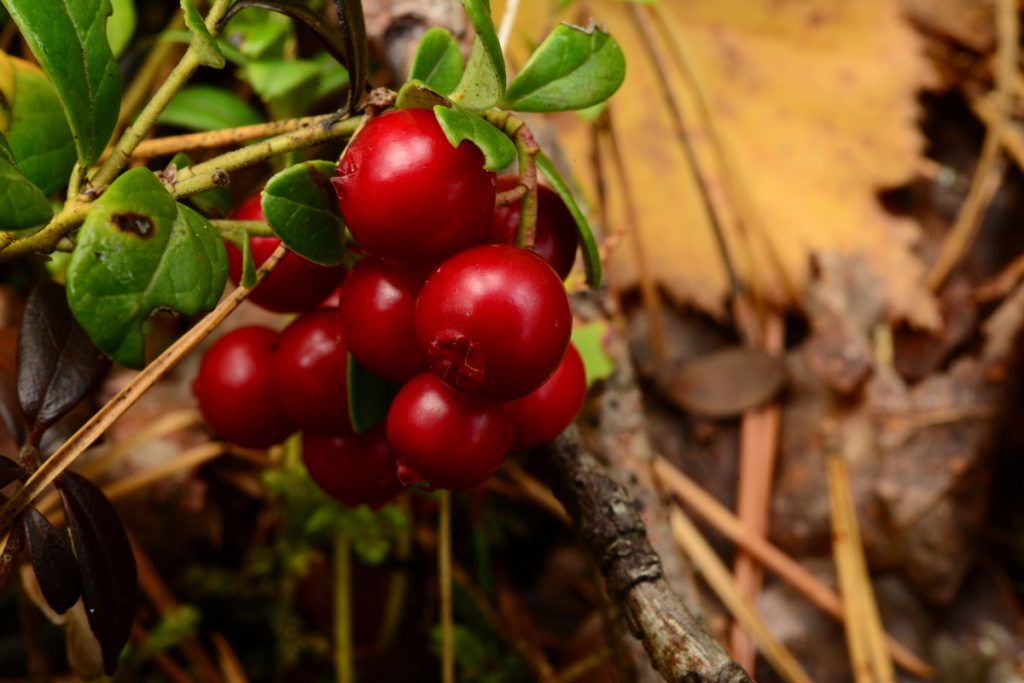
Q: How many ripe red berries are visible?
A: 10